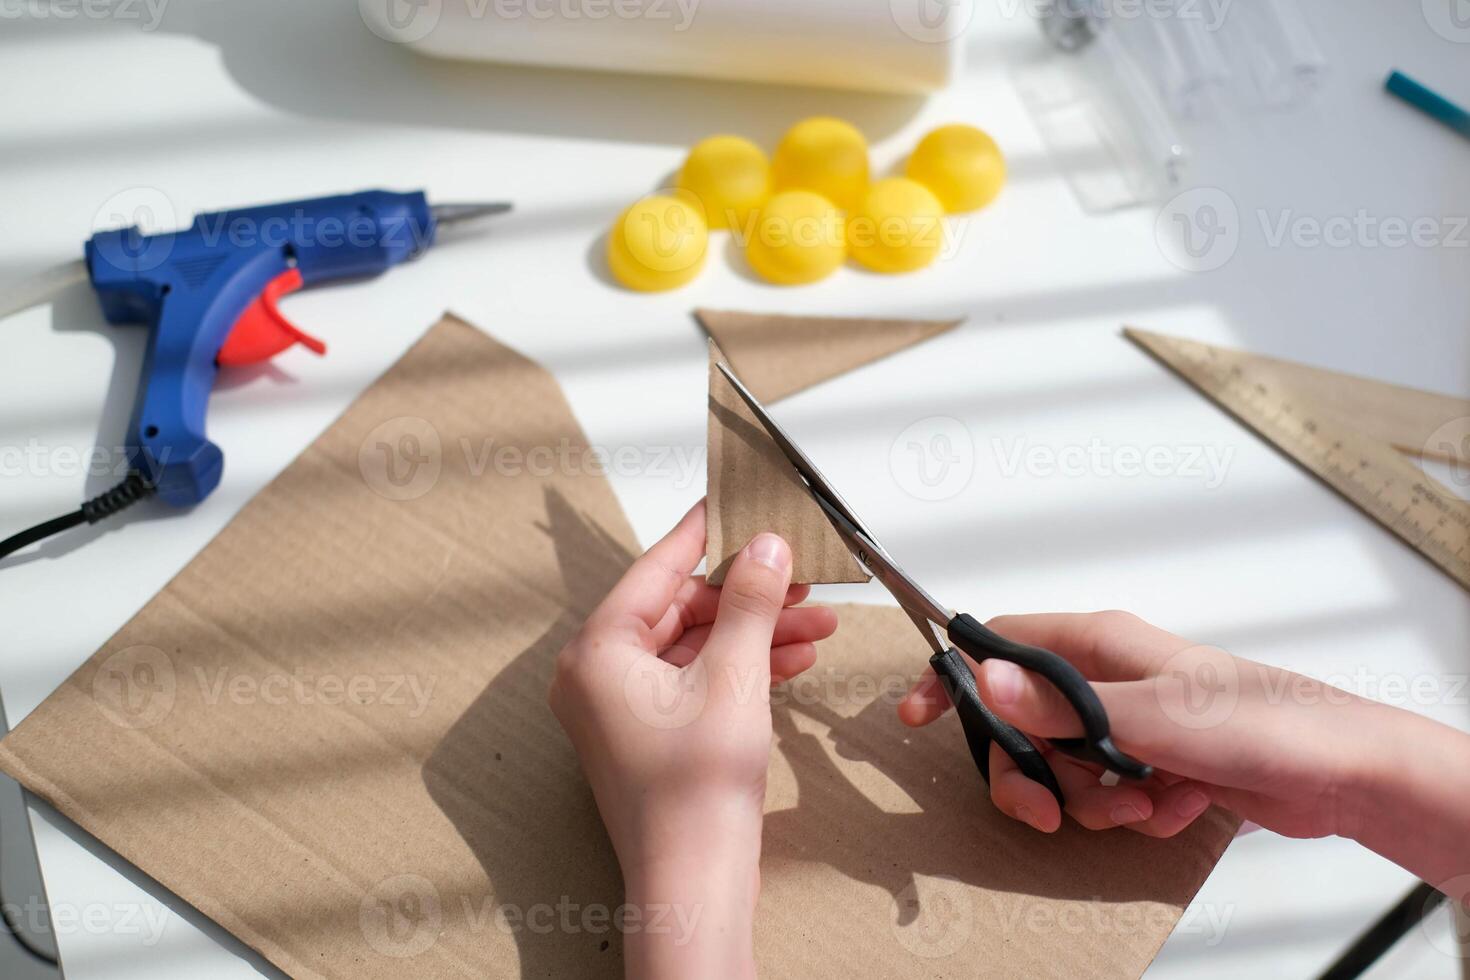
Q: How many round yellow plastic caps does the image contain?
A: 6